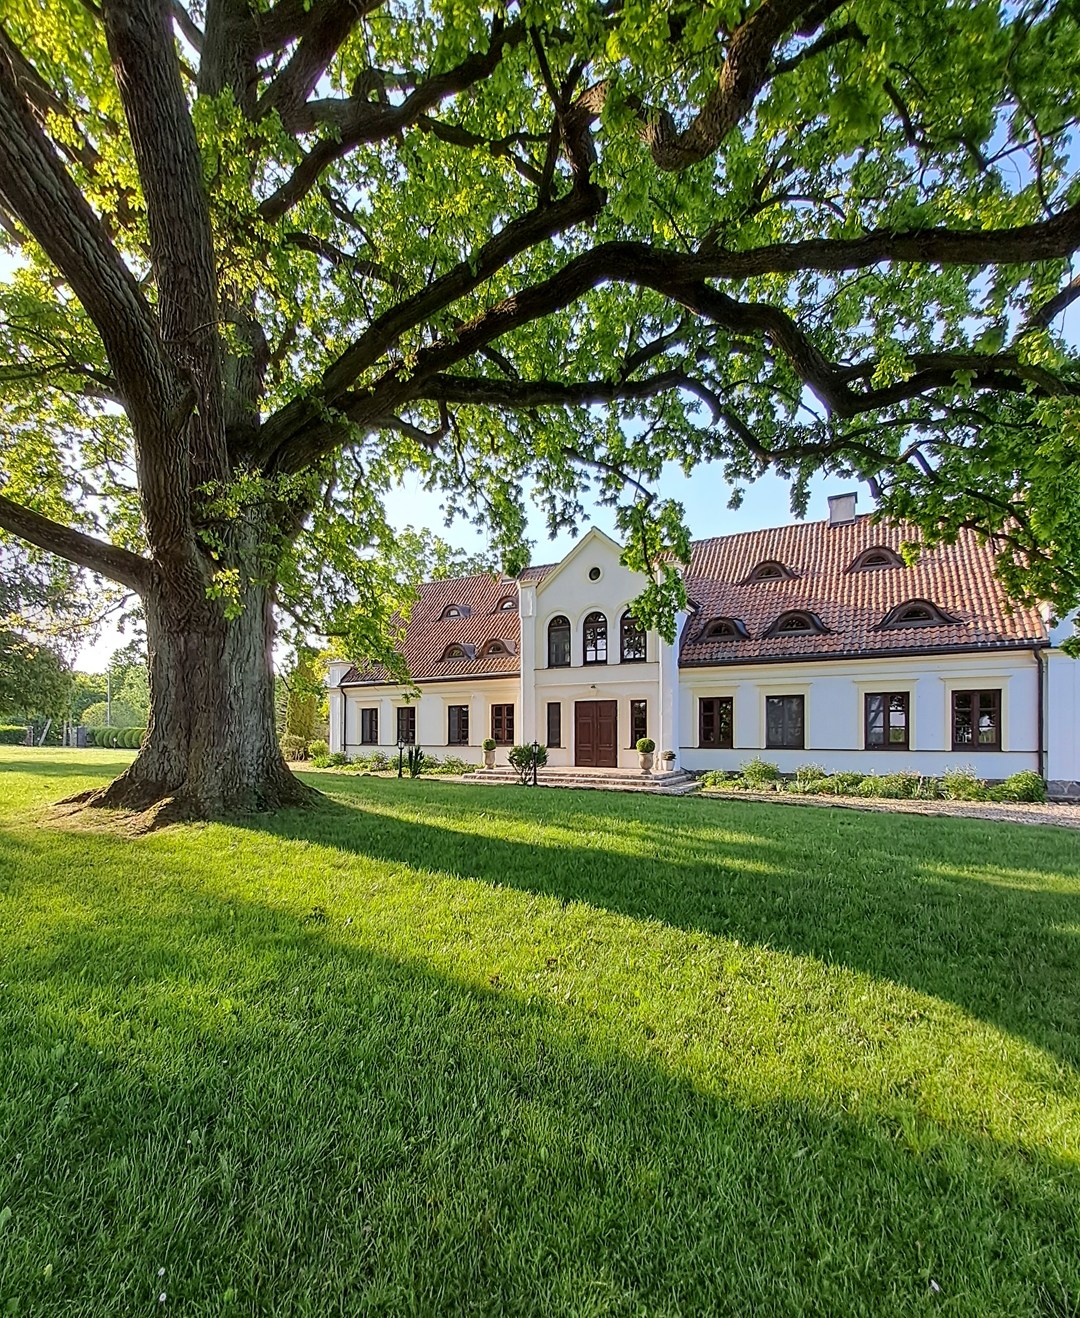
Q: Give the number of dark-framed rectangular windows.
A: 10